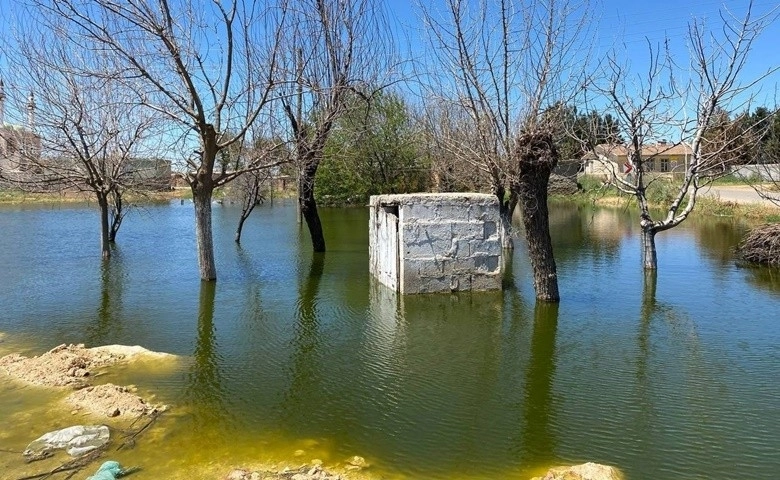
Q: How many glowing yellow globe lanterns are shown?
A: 0